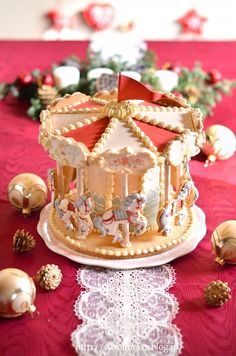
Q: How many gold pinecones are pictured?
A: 3